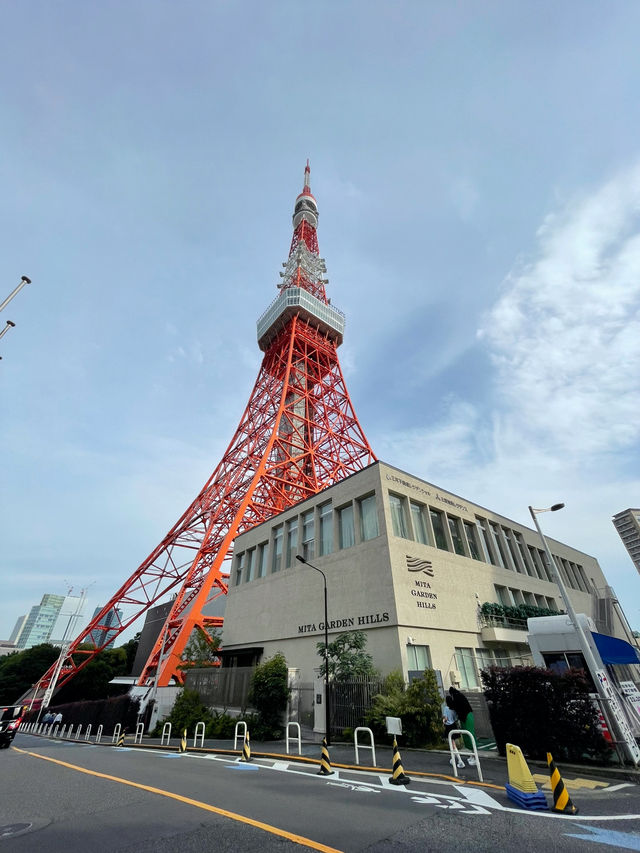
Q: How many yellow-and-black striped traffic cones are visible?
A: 6